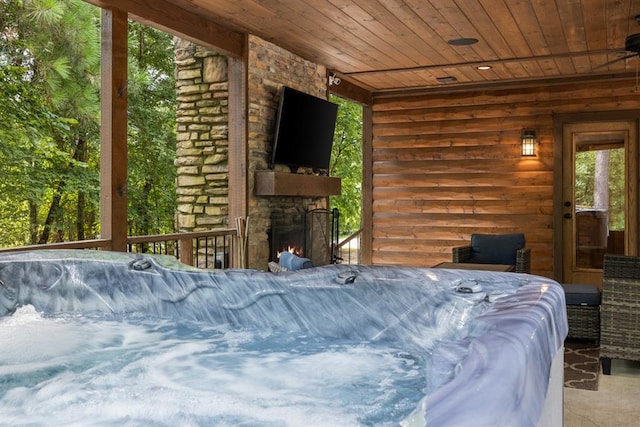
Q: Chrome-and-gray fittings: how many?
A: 3